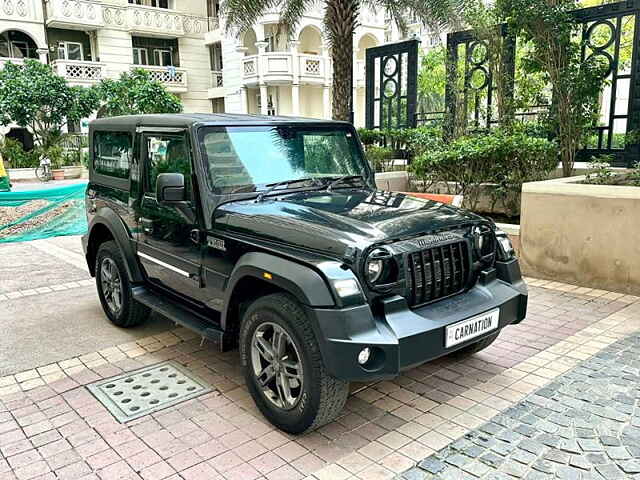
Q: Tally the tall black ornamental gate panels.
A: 3